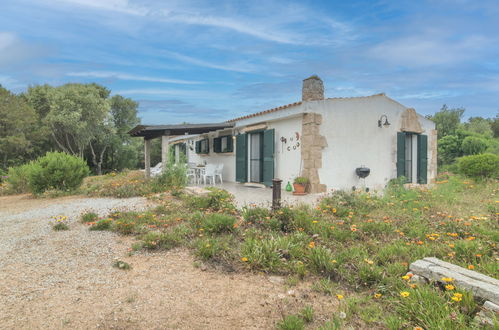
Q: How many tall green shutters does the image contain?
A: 4